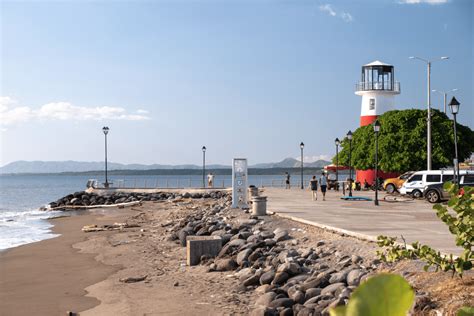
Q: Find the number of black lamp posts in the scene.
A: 7